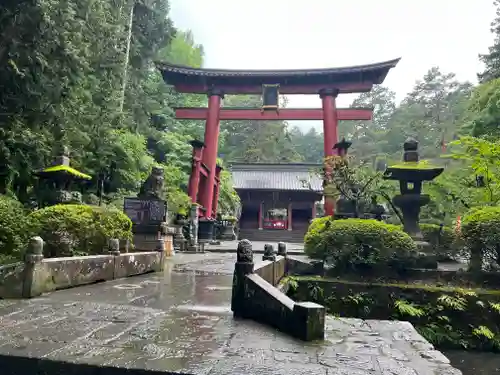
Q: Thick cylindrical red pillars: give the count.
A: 2